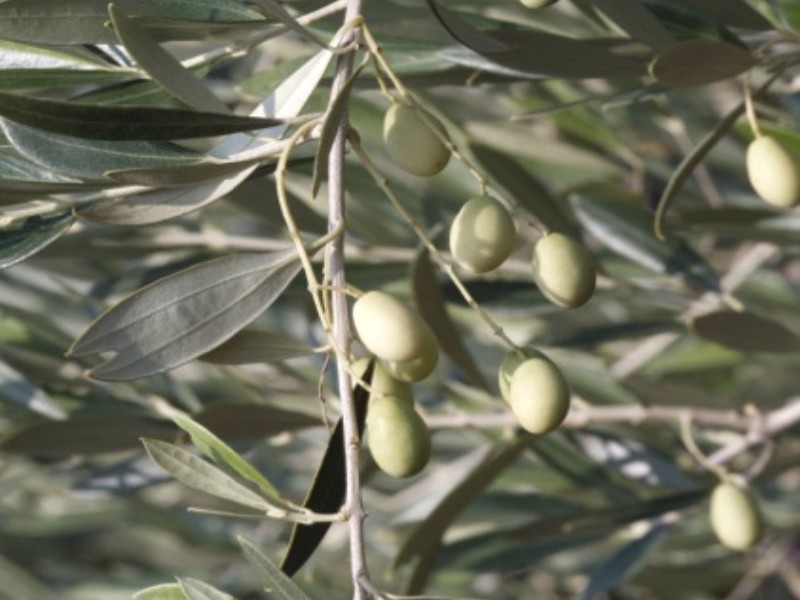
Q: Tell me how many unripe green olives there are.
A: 12